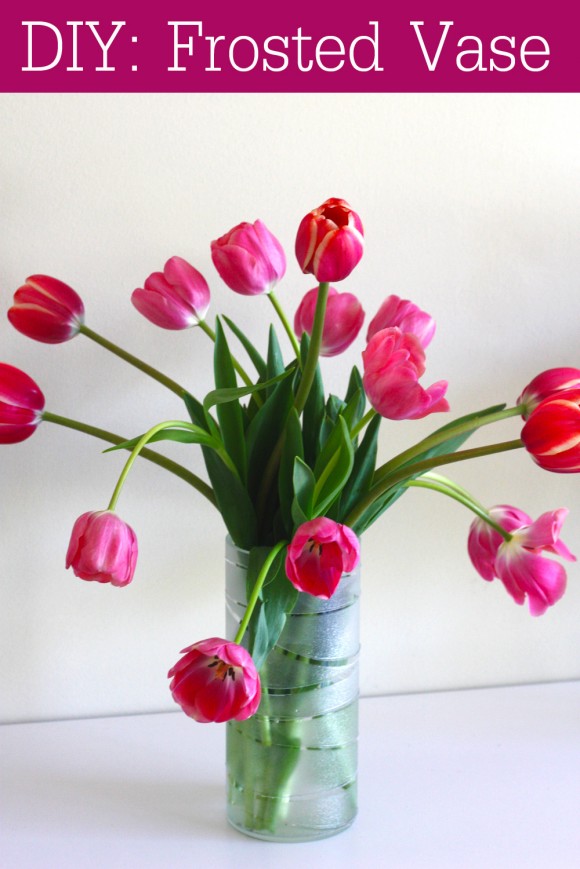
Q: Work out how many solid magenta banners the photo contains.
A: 1